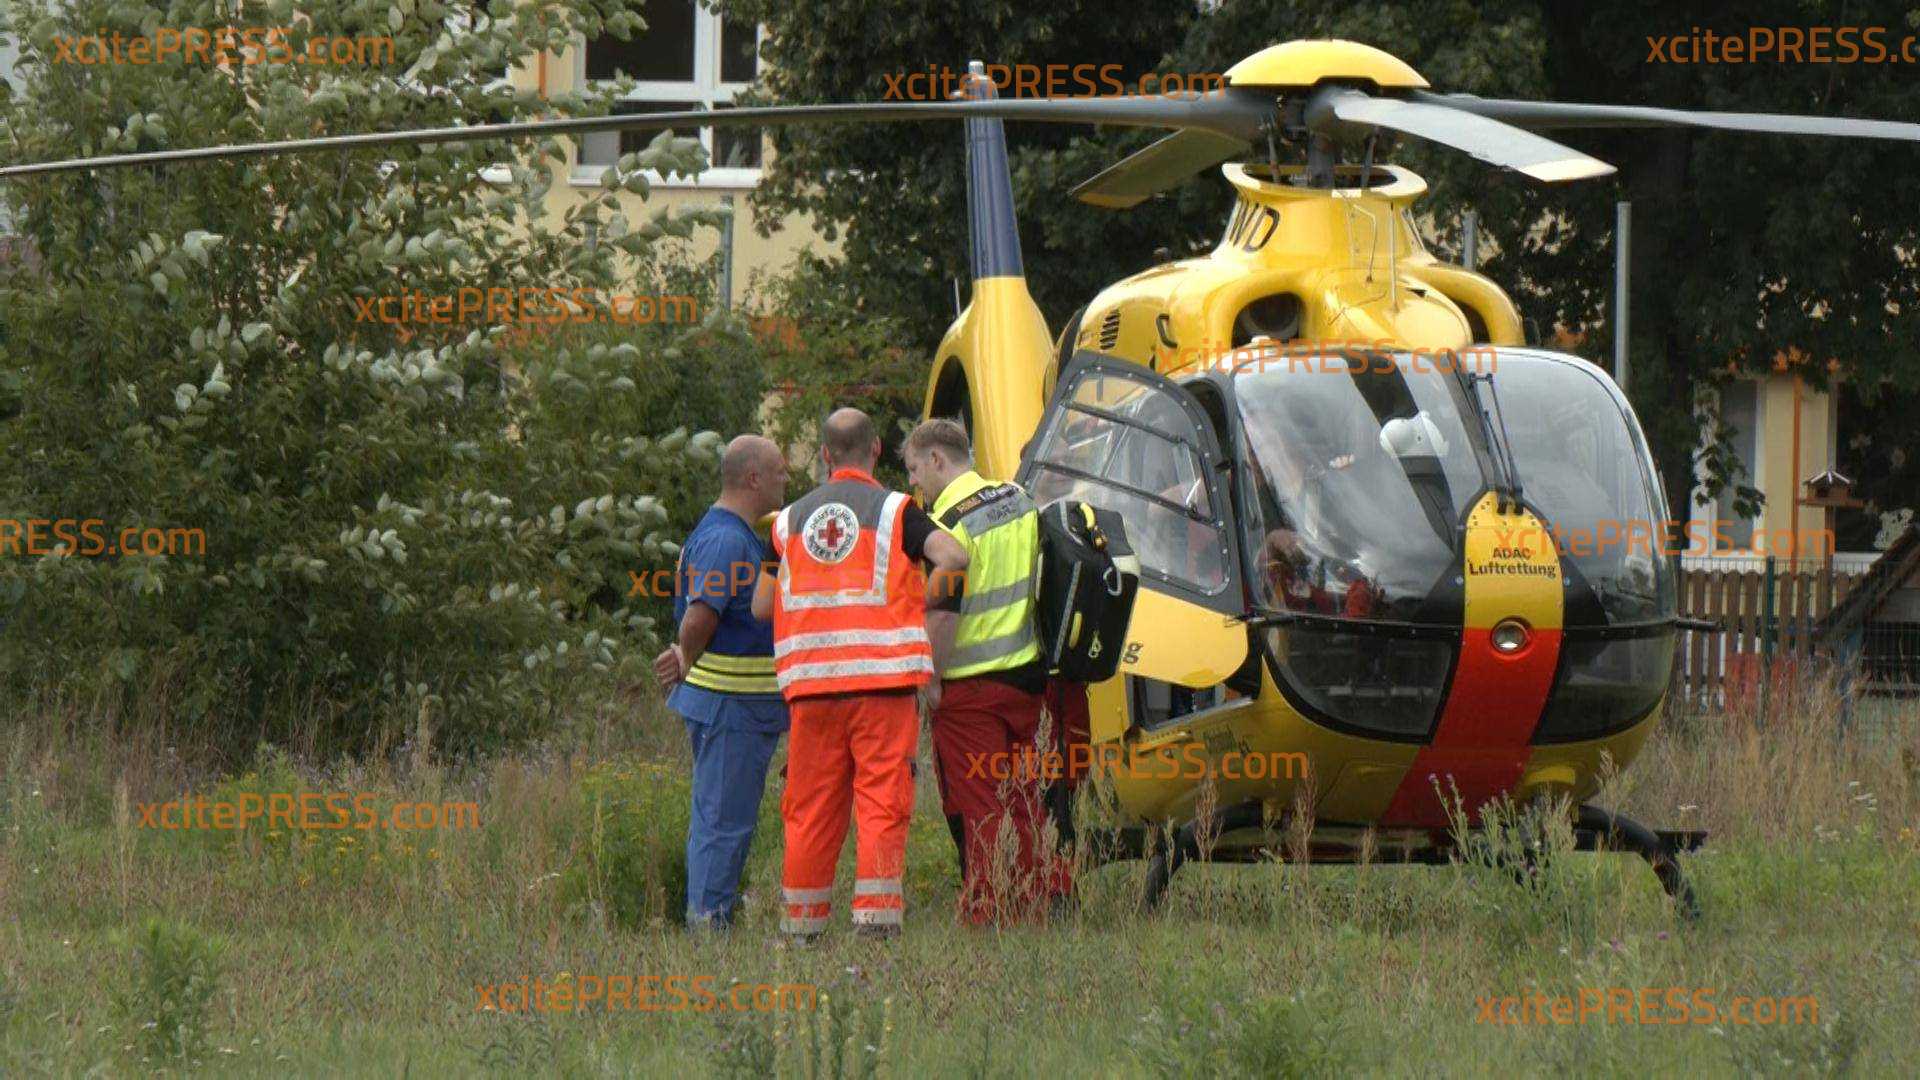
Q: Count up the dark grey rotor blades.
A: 4